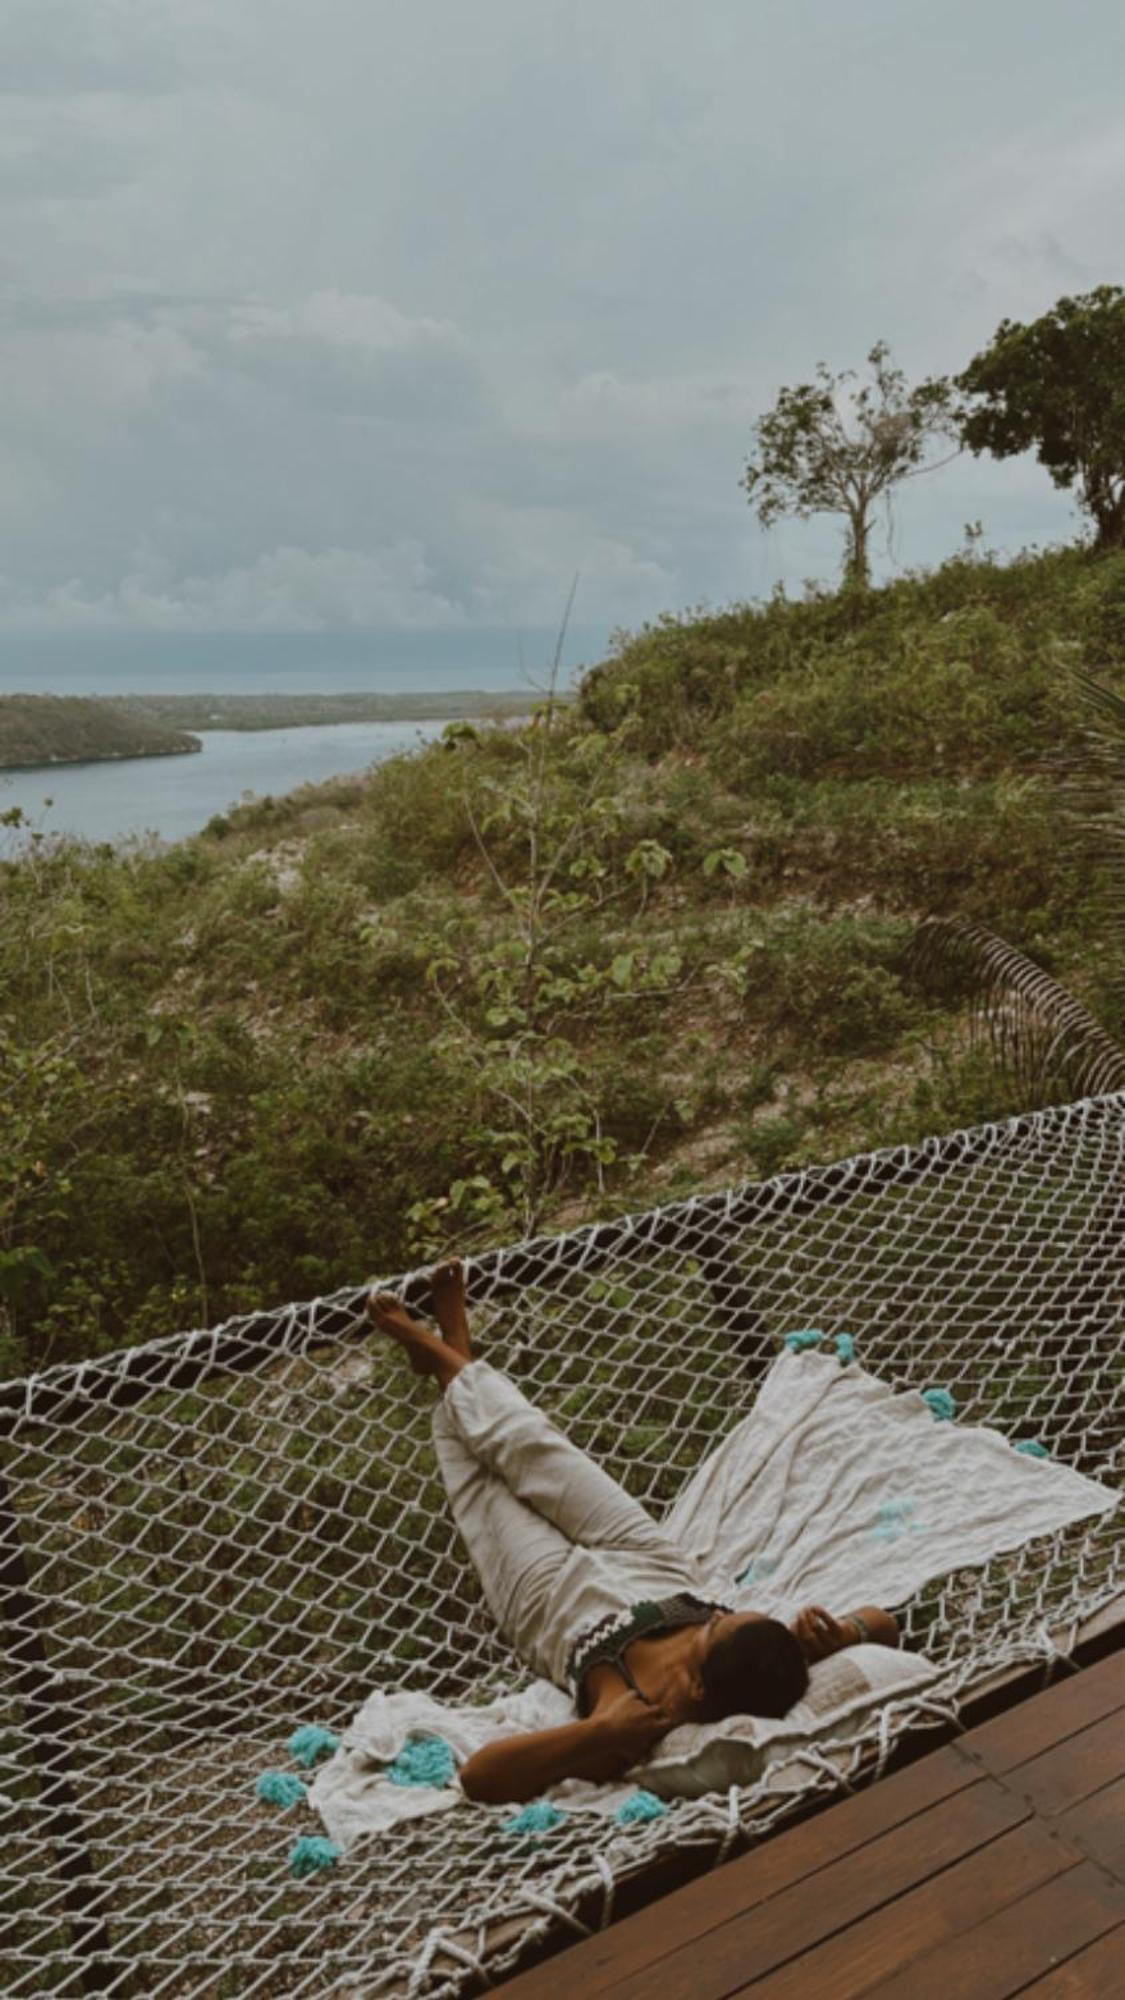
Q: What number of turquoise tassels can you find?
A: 10